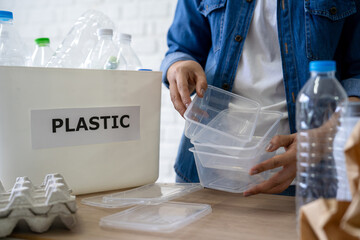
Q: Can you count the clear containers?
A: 3